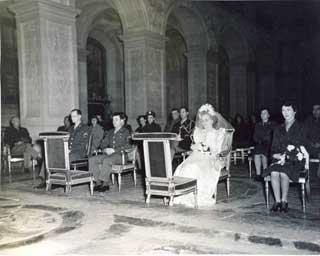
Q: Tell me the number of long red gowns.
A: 0